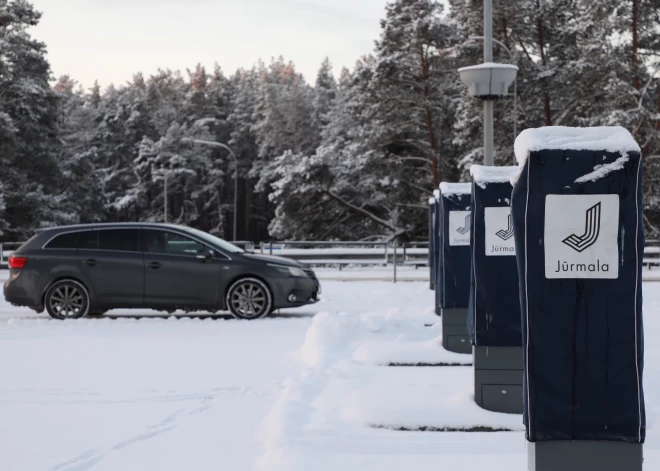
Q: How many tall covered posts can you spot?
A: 5